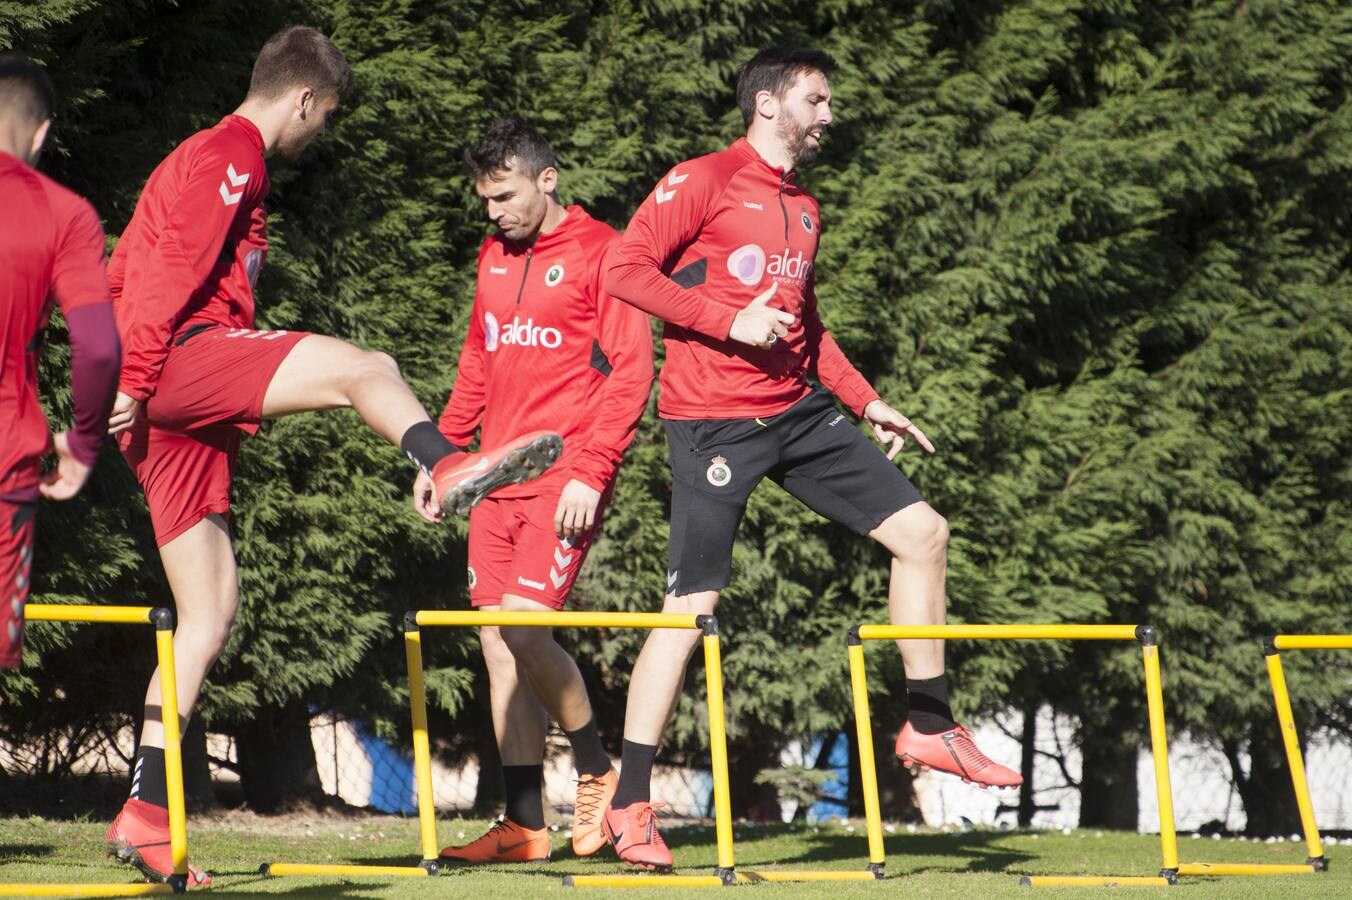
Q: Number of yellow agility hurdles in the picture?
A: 4